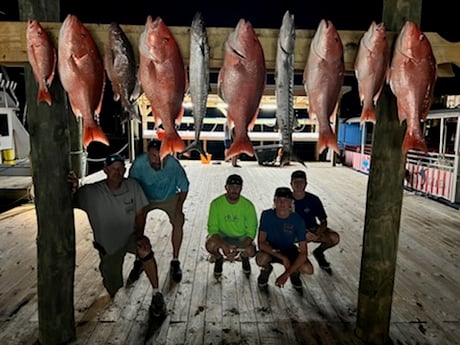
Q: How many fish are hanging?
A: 10